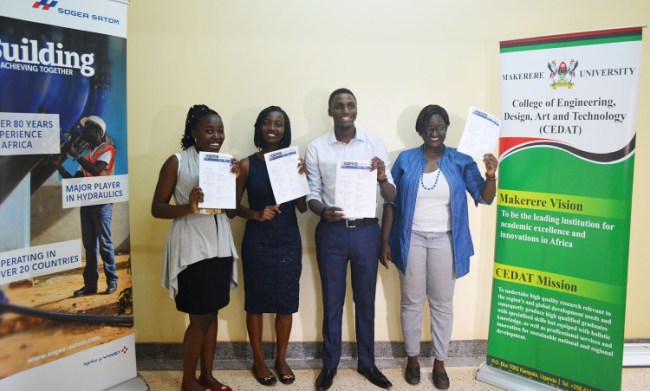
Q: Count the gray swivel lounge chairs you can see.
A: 0